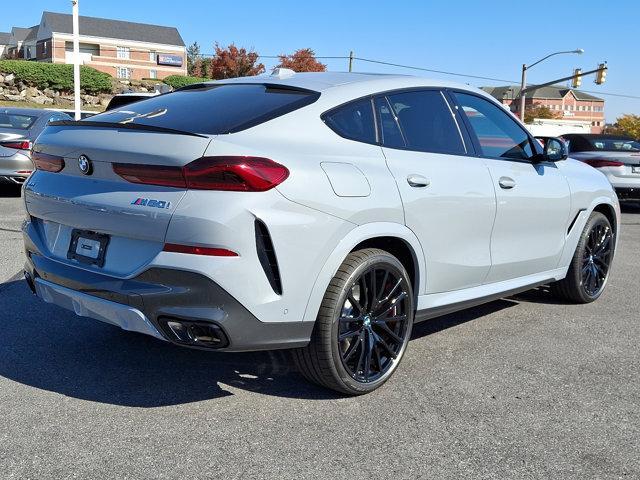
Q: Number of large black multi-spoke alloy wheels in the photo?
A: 2